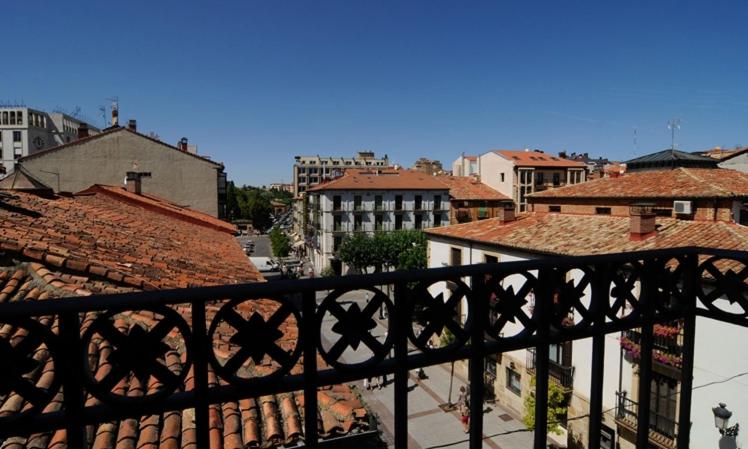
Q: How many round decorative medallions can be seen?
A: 10